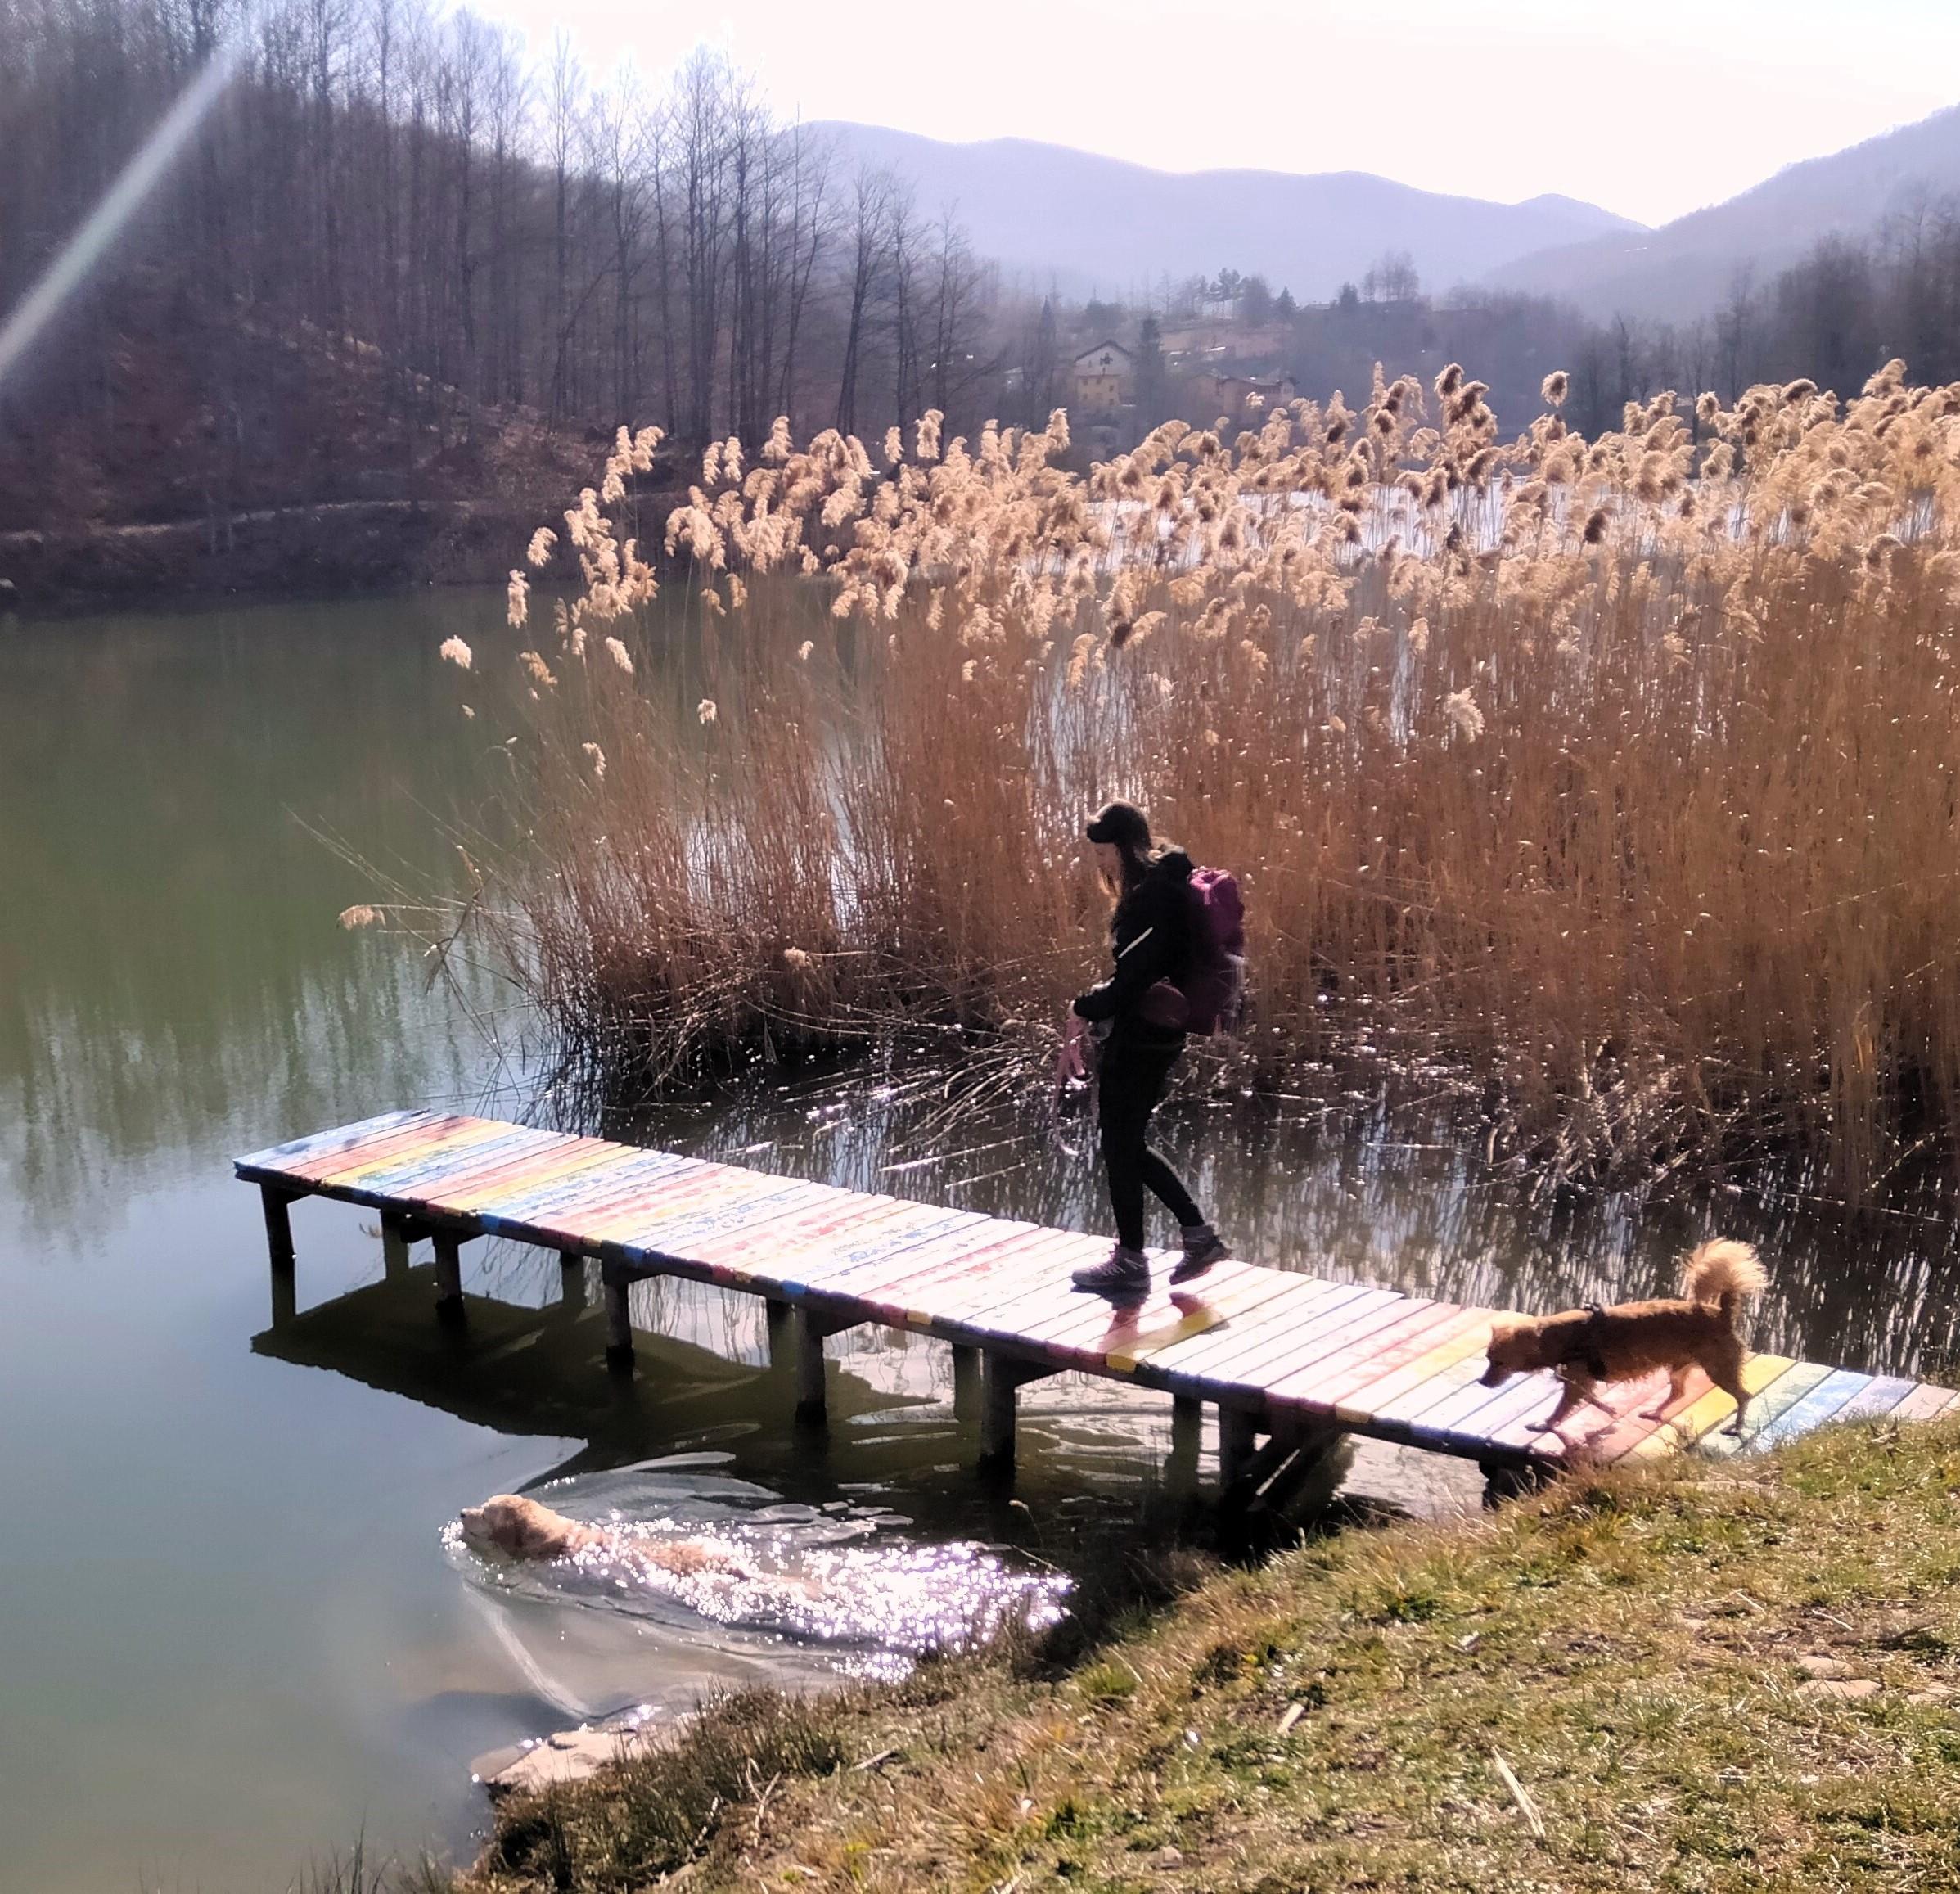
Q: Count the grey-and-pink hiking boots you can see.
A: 2